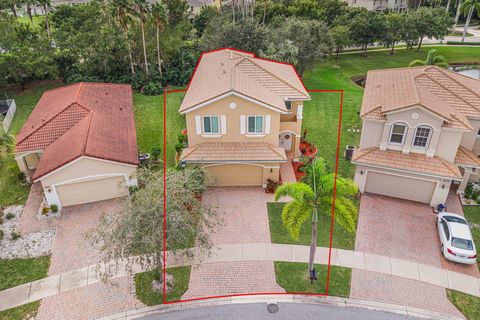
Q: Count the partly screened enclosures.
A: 1